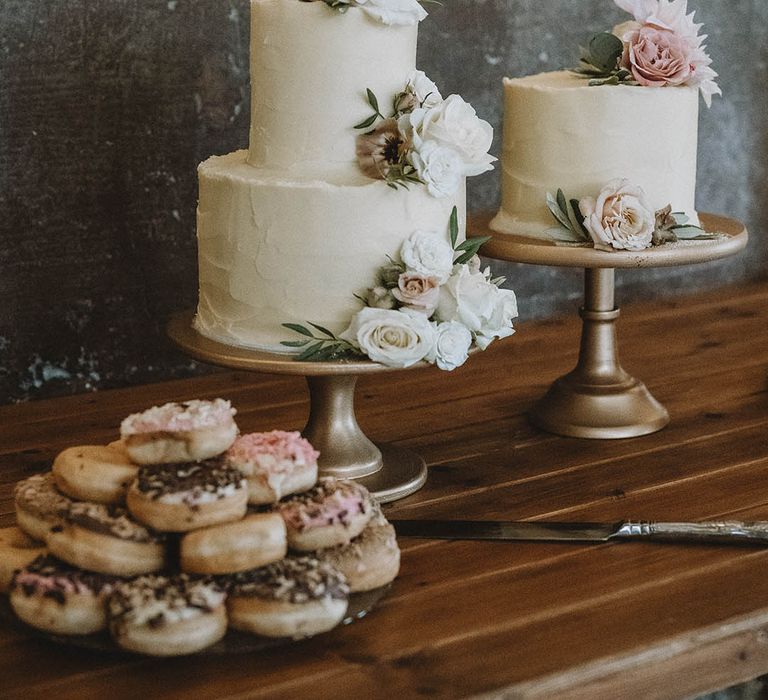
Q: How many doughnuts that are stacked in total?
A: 13